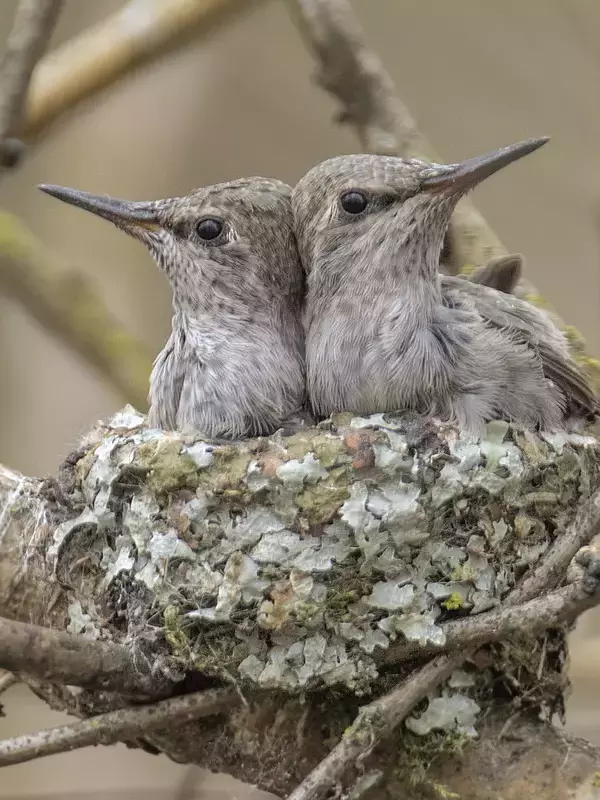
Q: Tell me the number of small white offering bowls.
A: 0